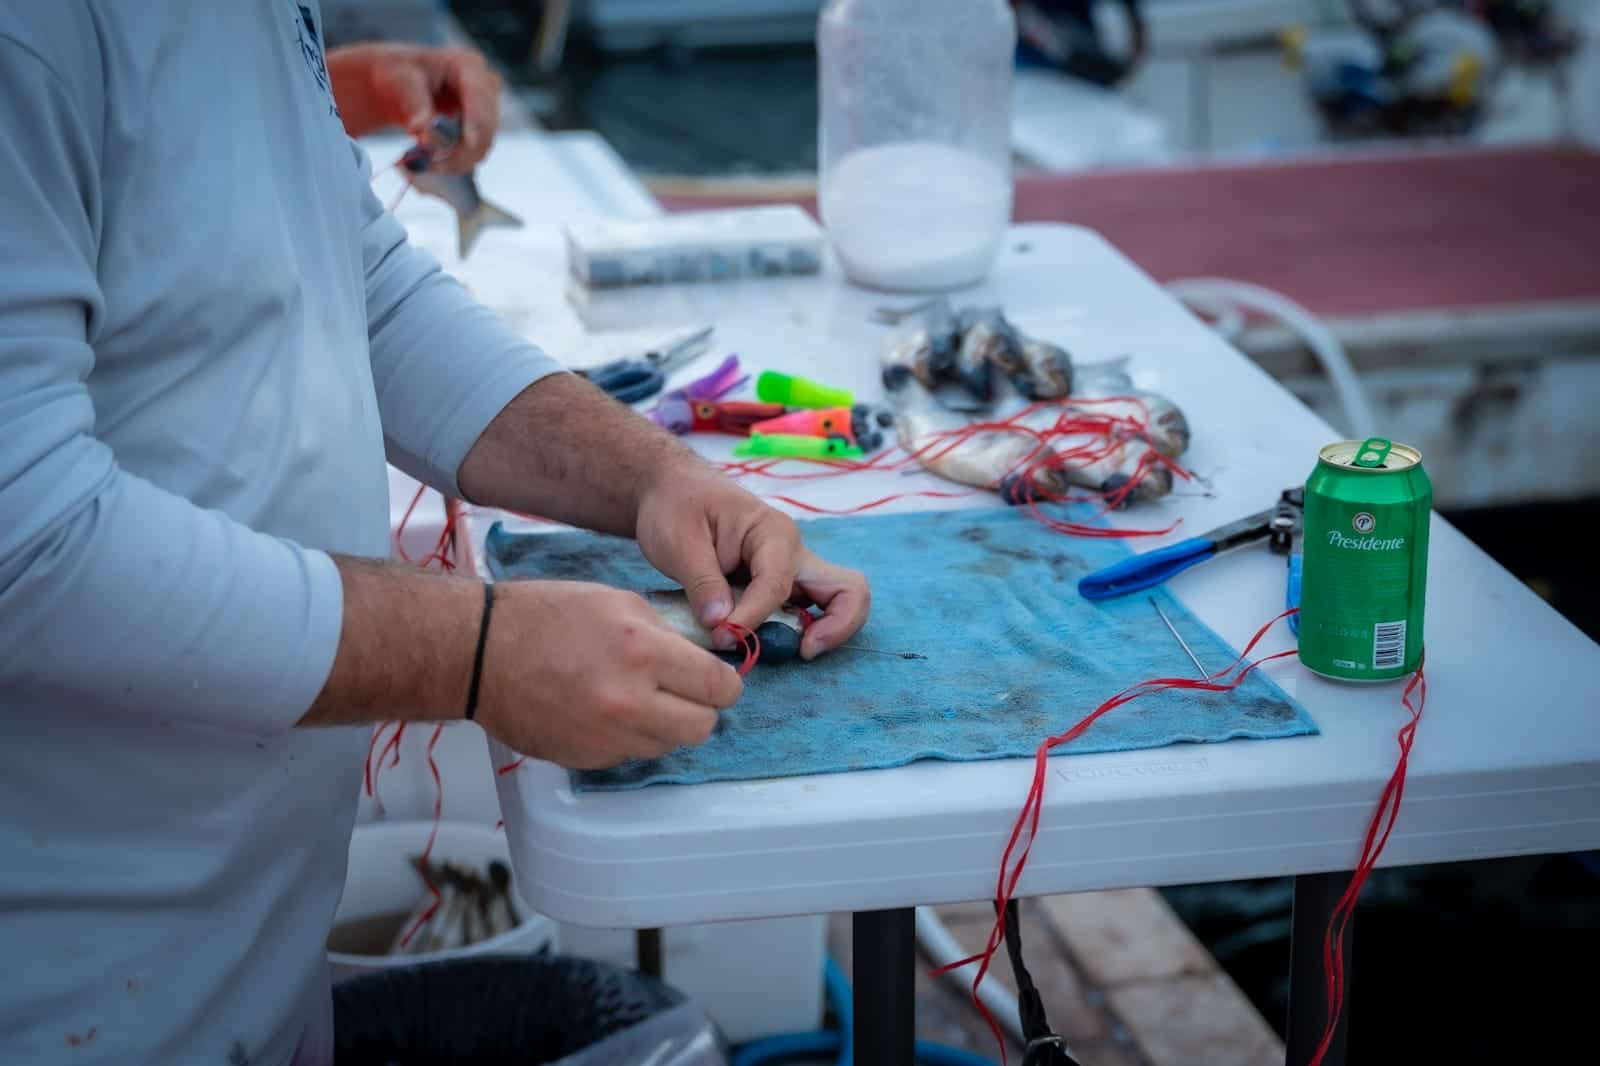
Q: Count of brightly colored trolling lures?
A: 5